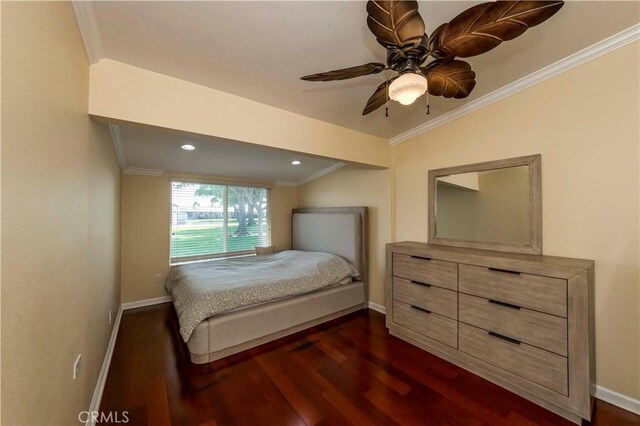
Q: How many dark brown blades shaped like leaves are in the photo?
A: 5